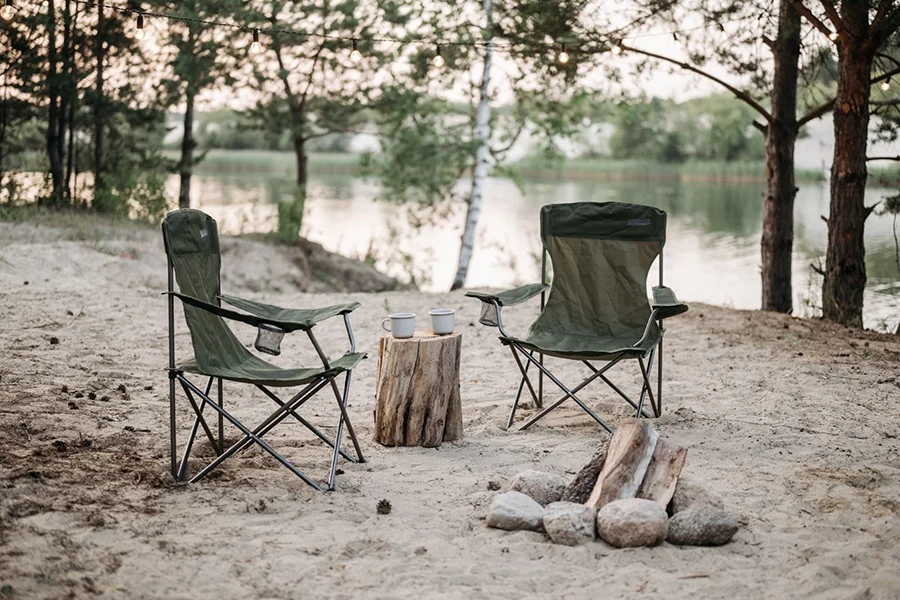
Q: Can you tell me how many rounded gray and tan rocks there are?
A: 6